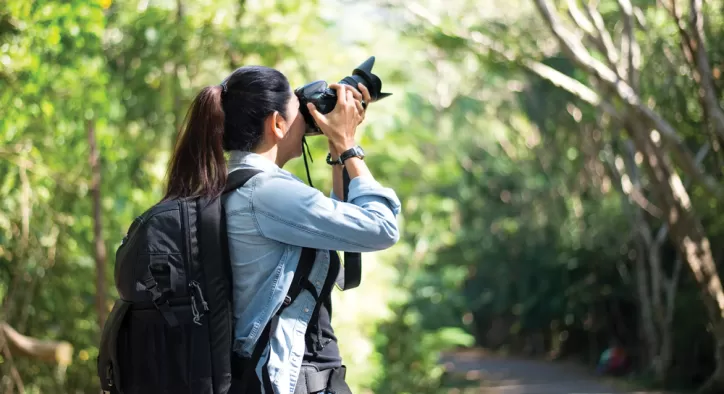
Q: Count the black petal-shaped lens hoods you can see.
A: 1